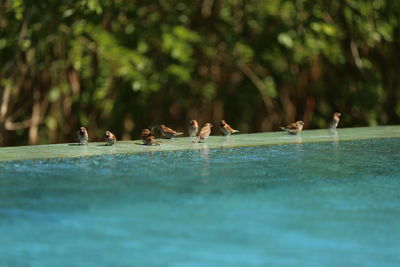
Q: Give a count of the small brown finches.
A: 9